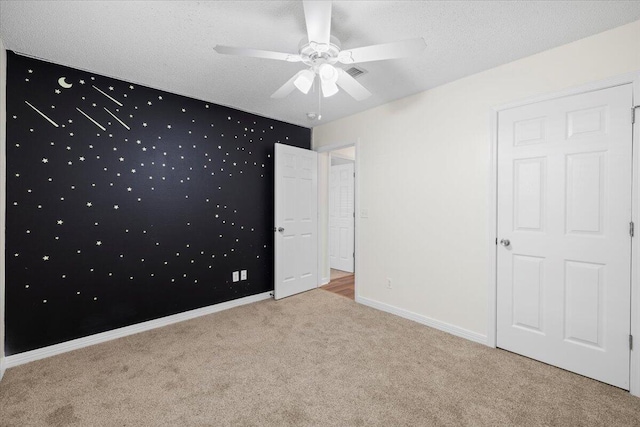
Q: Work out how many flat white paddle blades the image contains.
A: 5